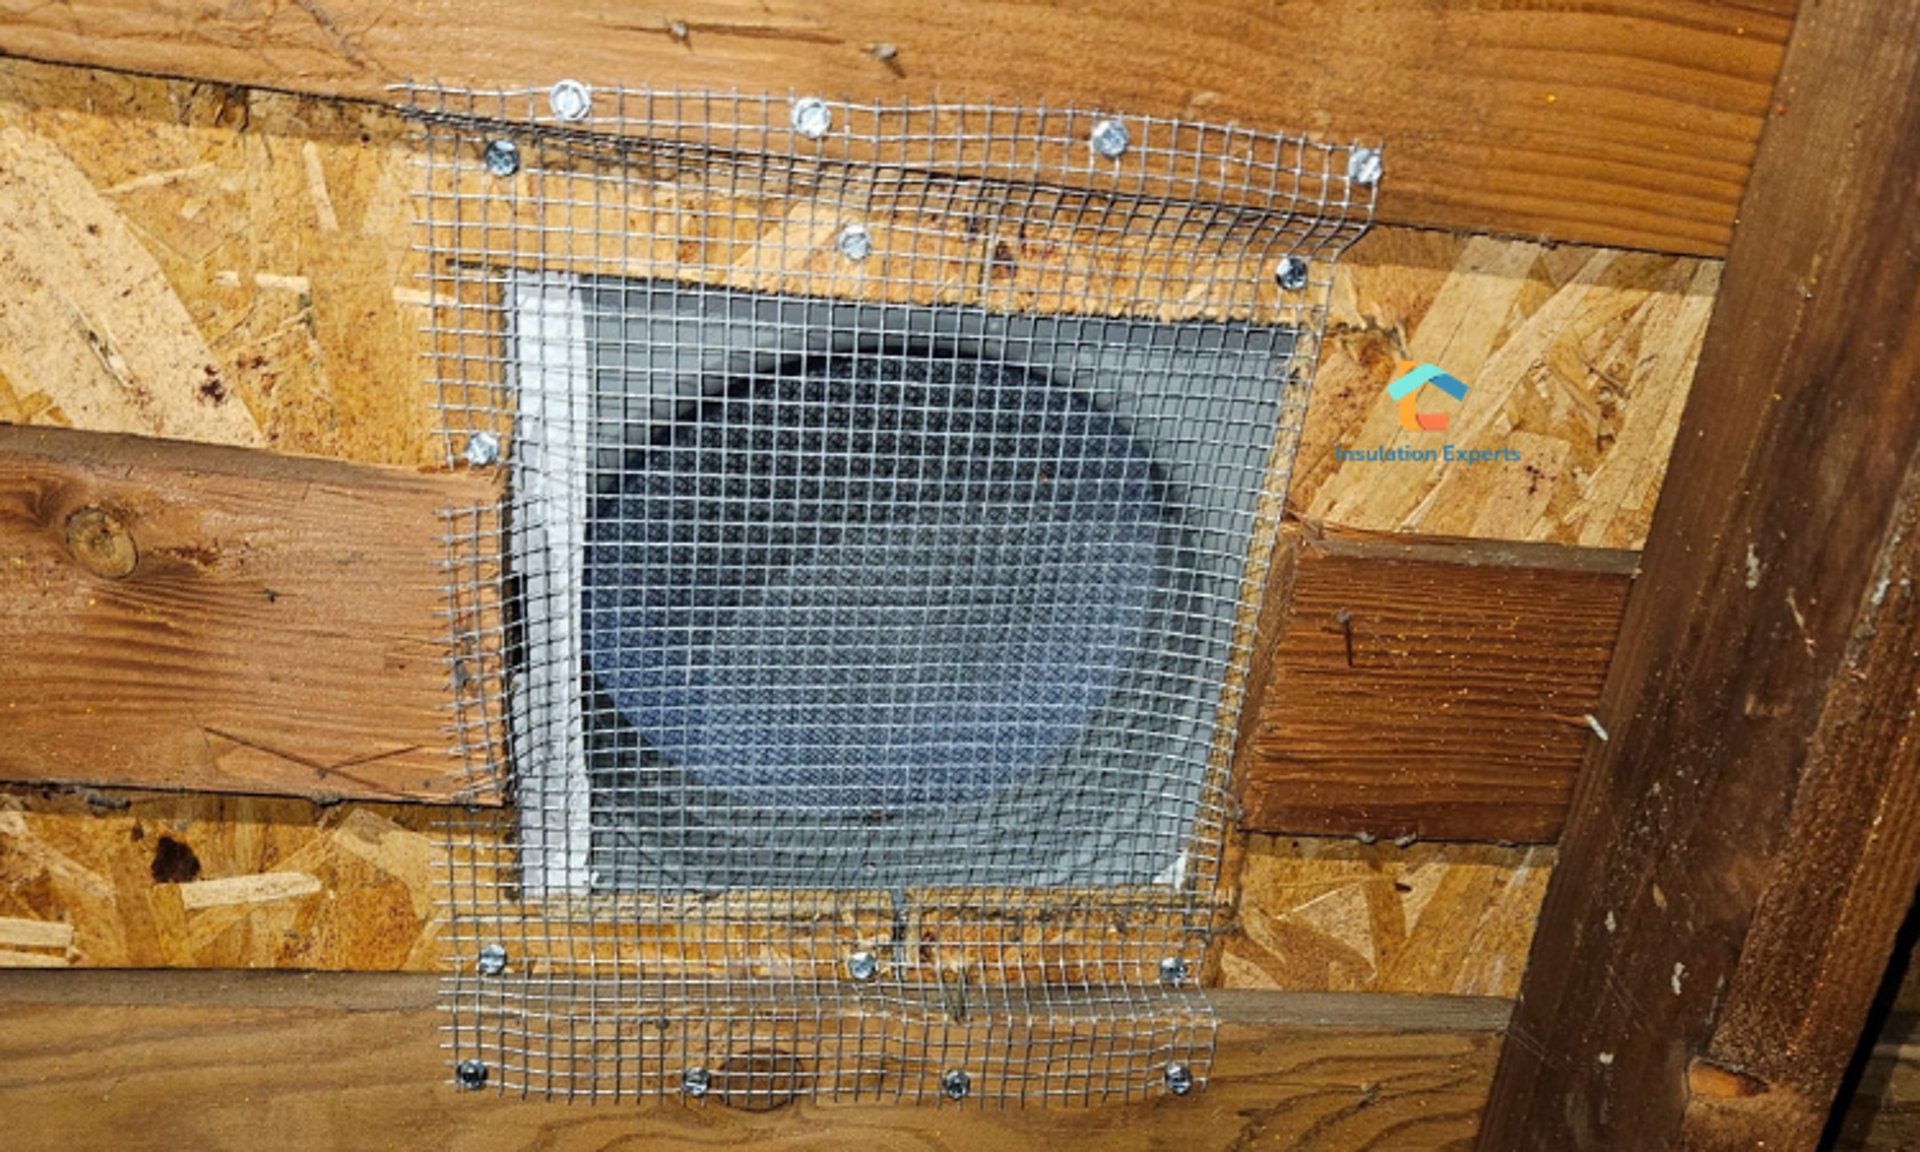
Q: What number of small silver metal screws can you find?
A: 15